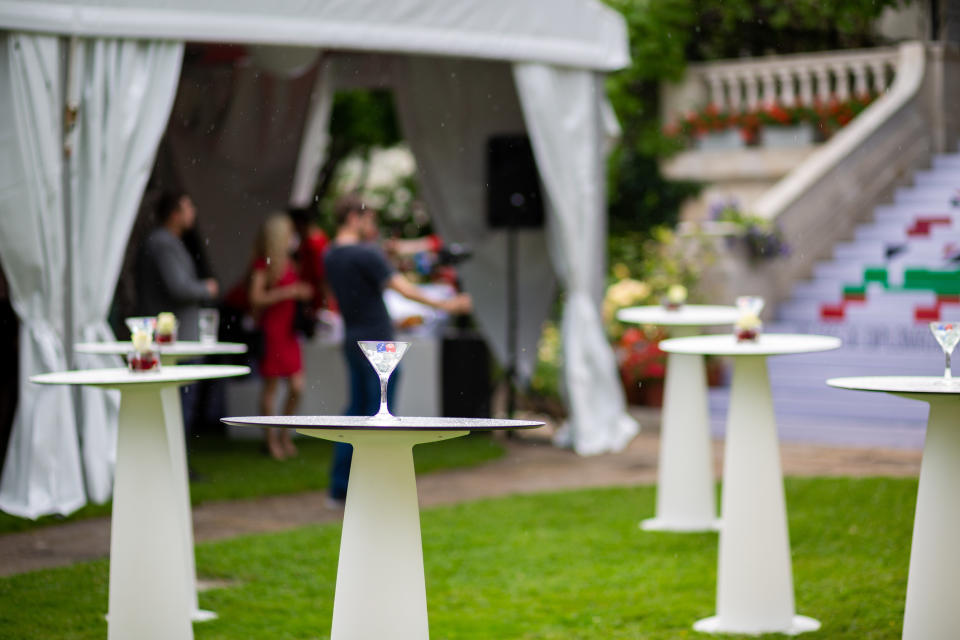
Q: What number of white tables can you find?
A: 6